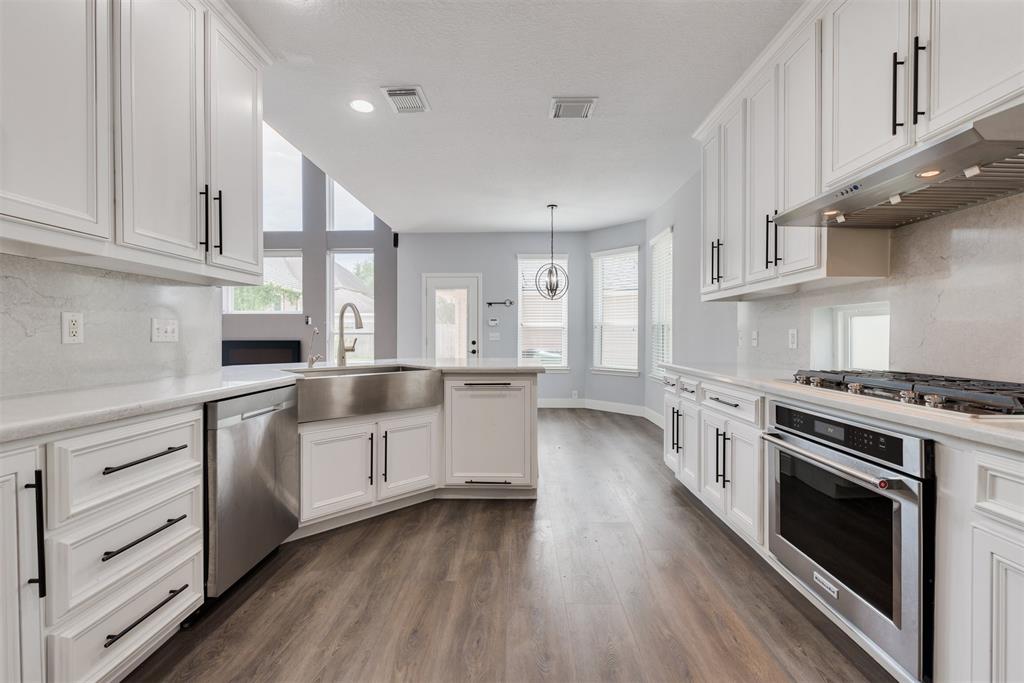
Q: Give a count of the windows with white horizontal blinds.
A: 3